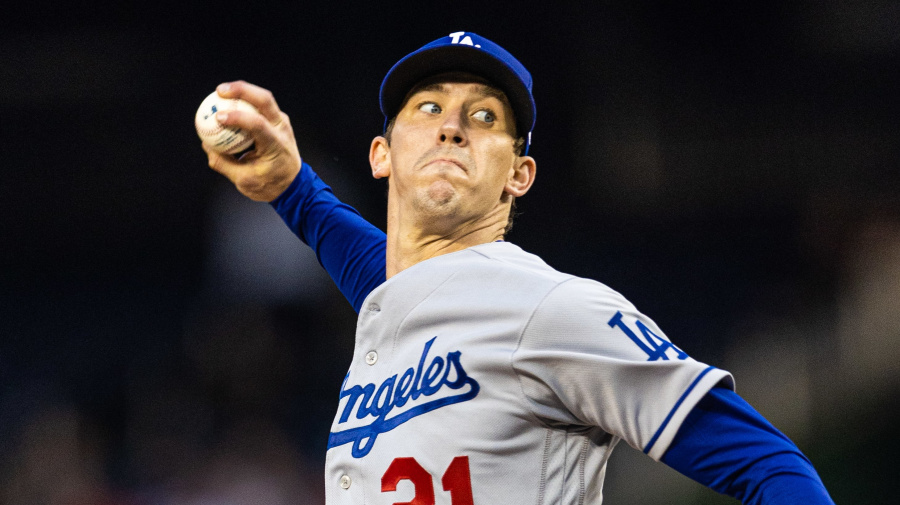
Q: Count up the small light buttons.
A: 3